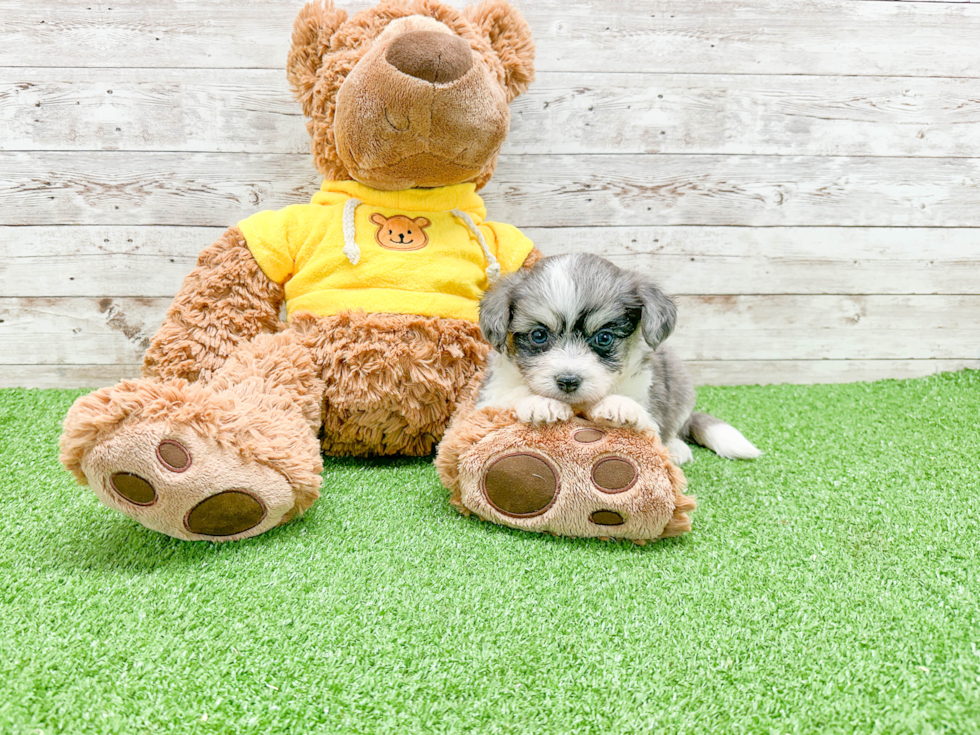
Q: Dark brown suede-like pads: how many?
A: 7